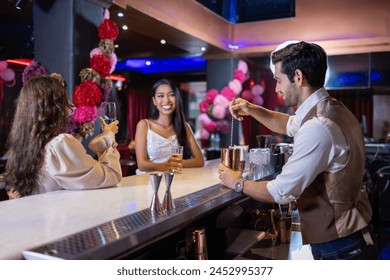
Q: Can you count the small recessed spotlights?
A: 6